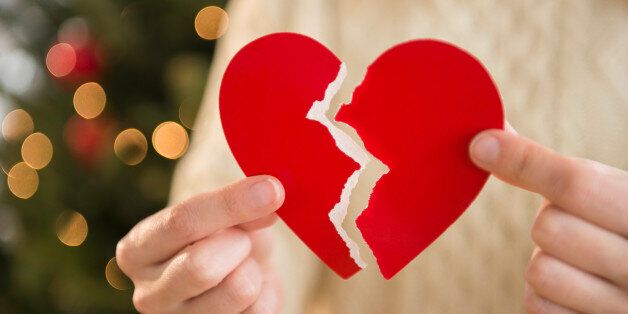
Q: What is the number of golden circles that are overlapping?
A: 2